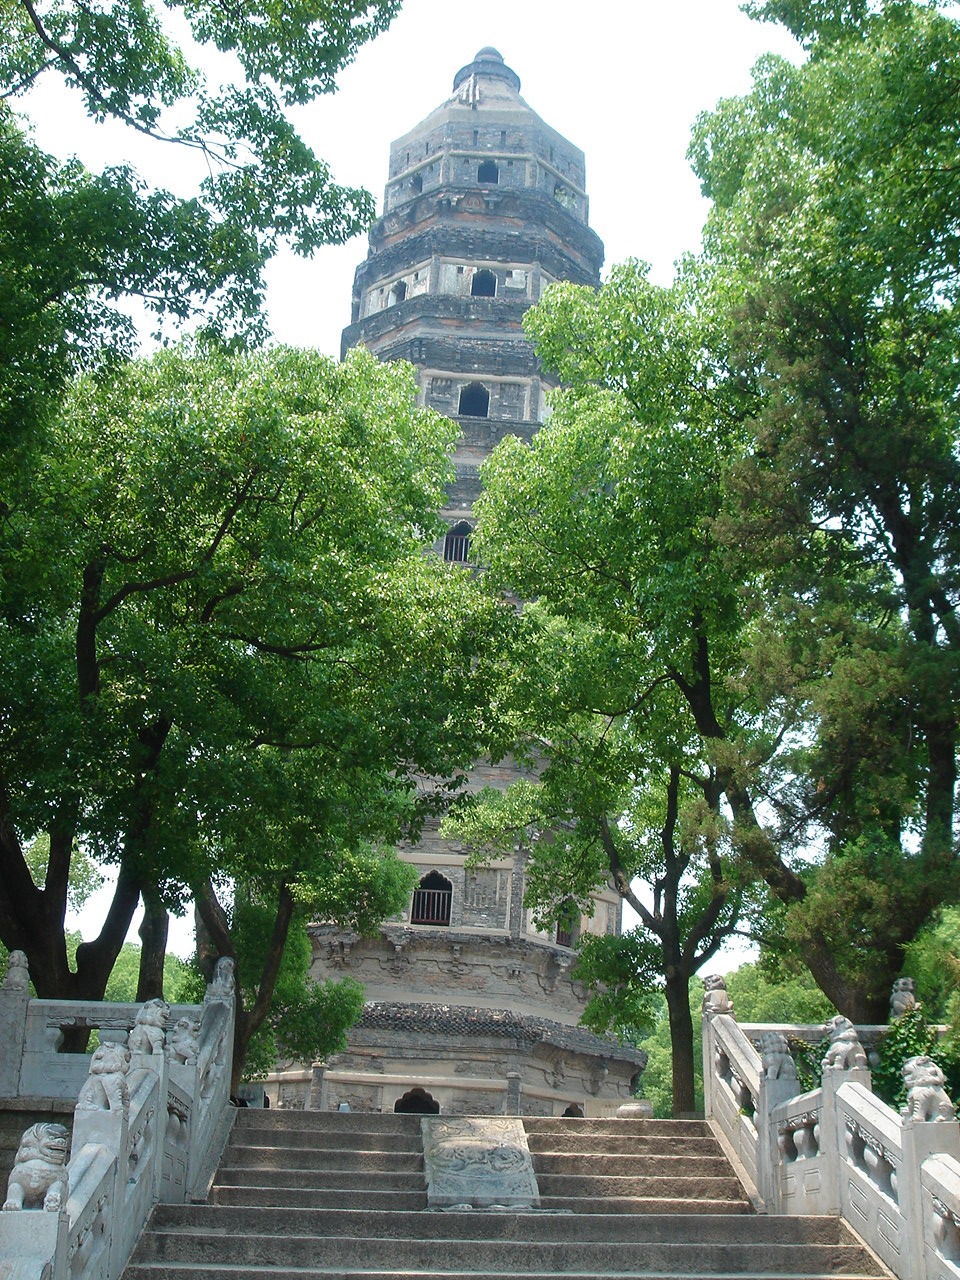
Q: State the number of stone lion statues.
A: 11